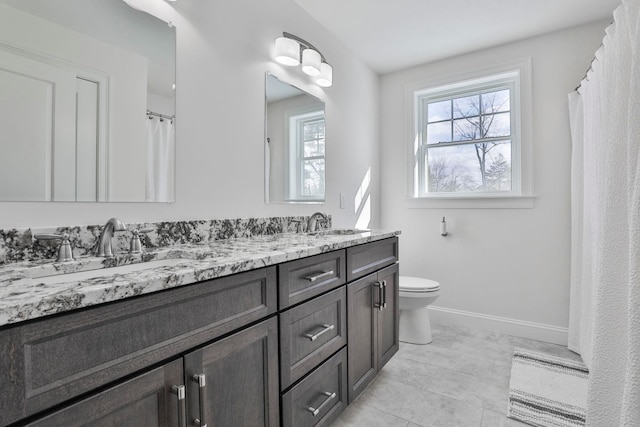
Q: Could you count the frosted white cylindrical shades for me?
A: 3